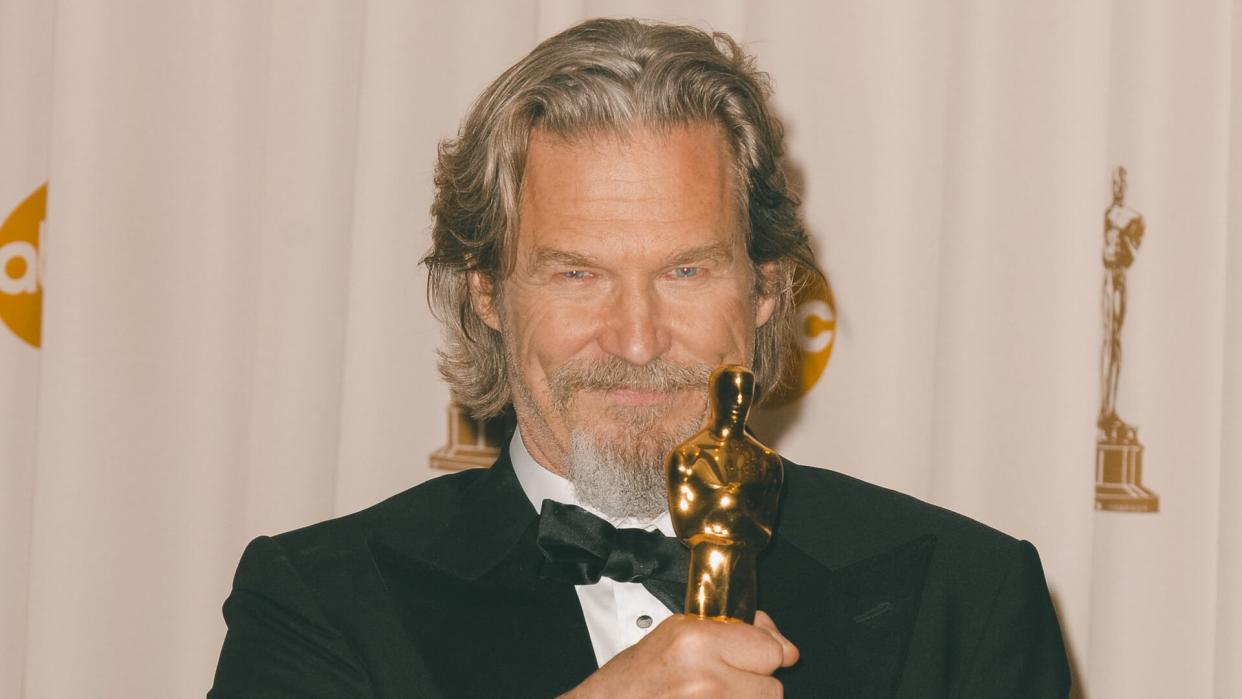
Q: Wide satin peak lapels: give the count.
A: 2